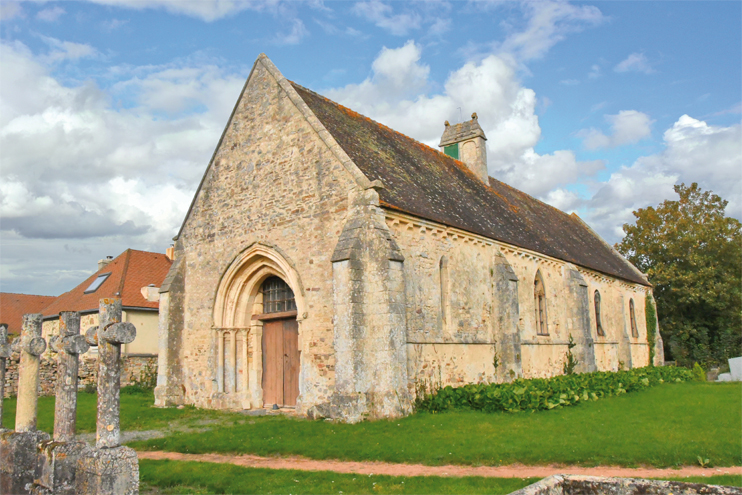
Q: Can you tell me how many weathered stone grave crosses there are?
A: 4